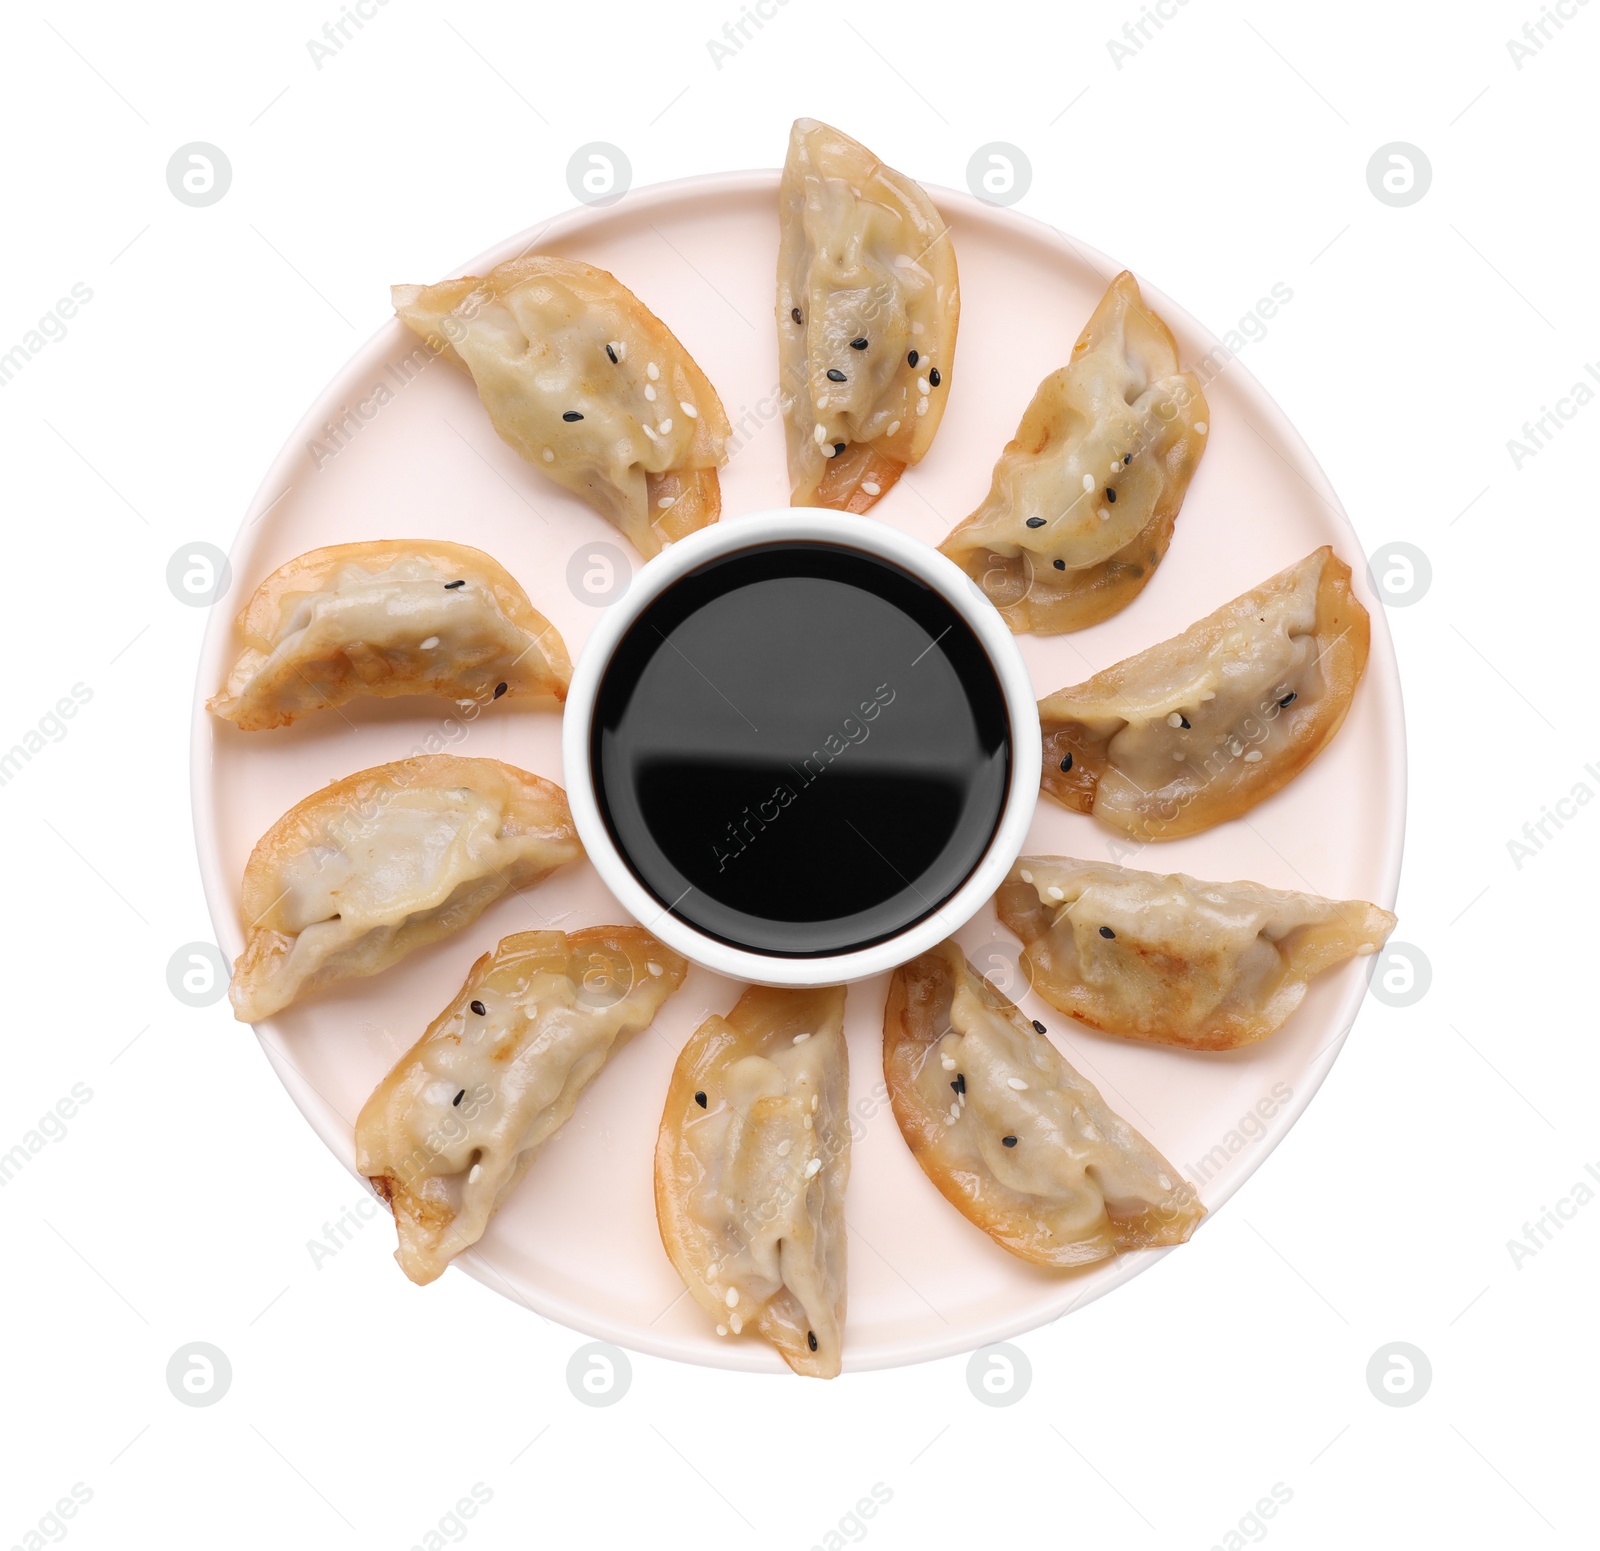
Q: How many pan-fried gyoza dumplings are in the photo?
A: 10